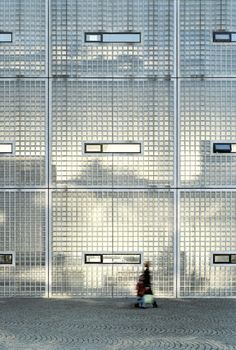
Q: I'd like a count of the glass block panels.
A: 9